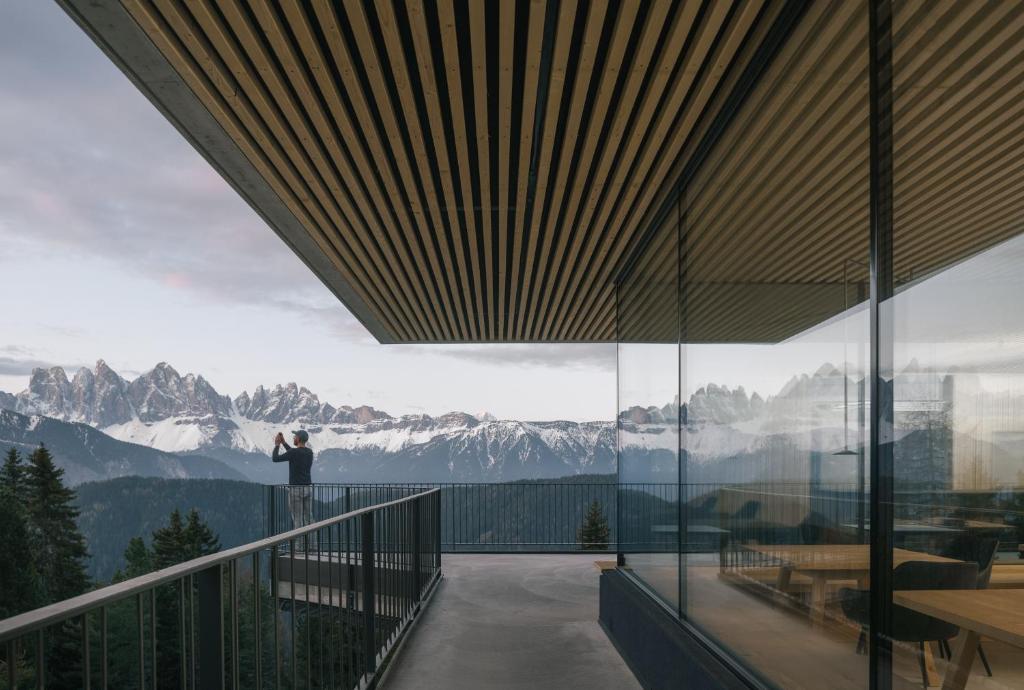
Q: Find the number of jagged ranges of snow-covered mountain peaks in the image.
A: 1